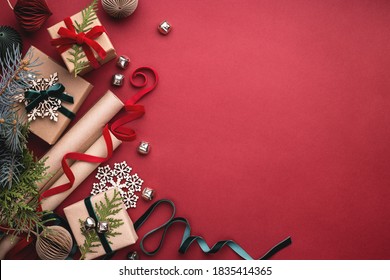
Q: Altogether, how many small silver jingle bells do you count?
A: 8